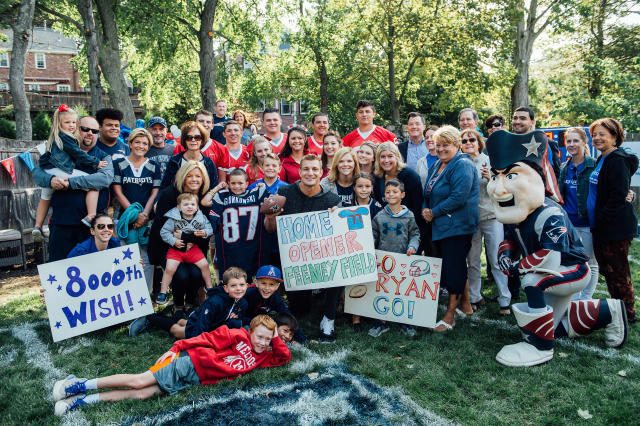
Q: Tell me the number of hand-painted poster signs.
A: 3